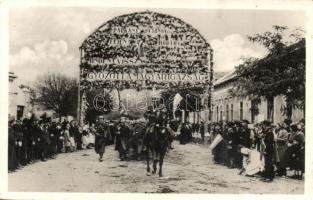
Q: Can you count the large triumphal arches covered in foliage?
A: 1